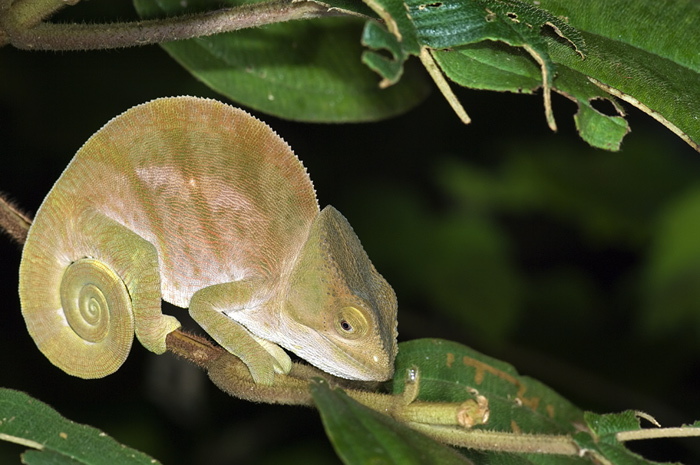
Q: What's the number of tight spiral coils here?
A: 1